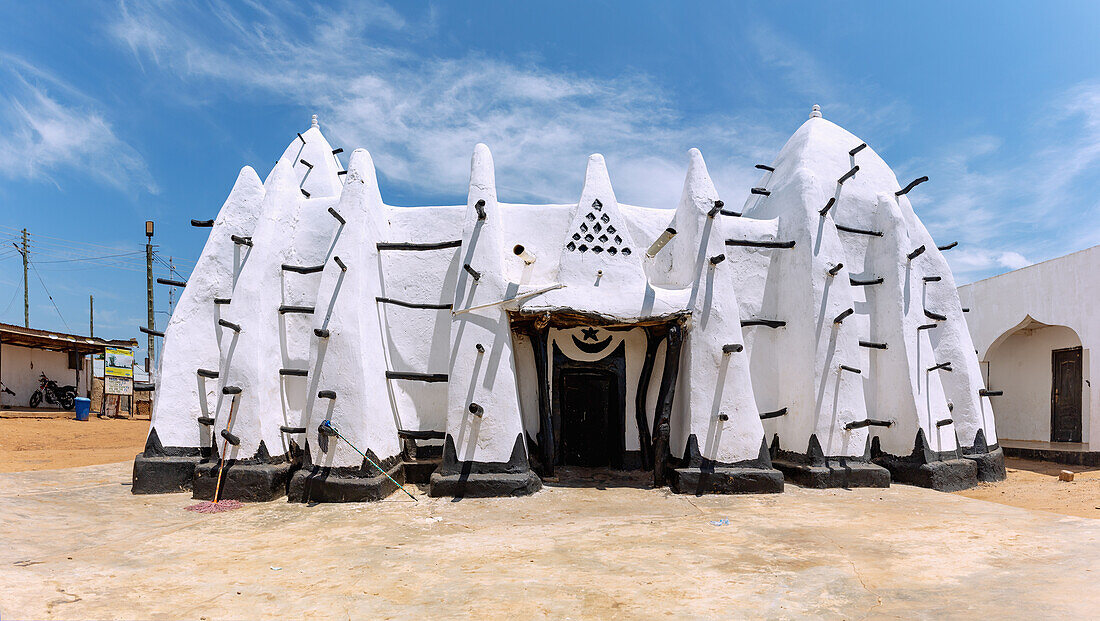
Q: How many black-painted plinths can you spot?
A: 8